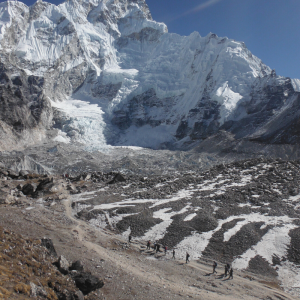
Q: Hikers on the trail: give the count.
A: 11